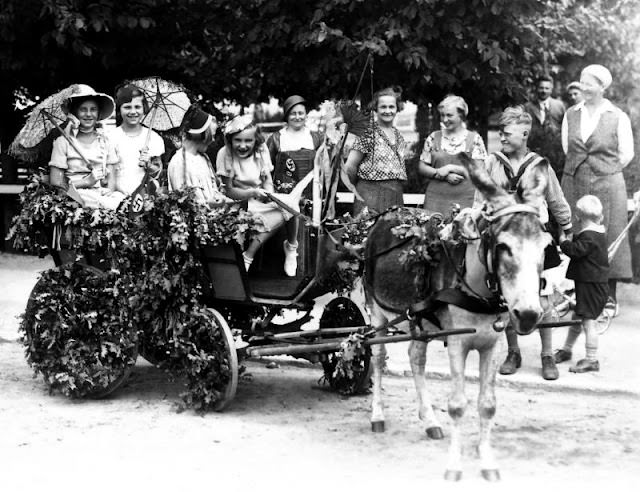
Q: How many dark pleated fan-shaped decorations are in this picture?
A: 1